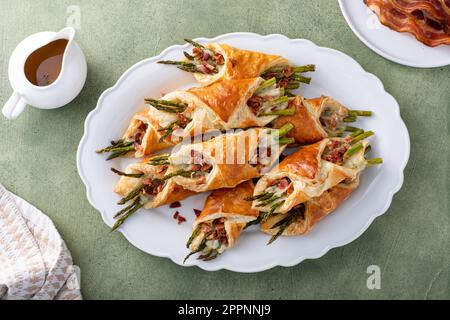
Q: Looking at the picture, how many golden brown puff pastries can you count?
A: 9